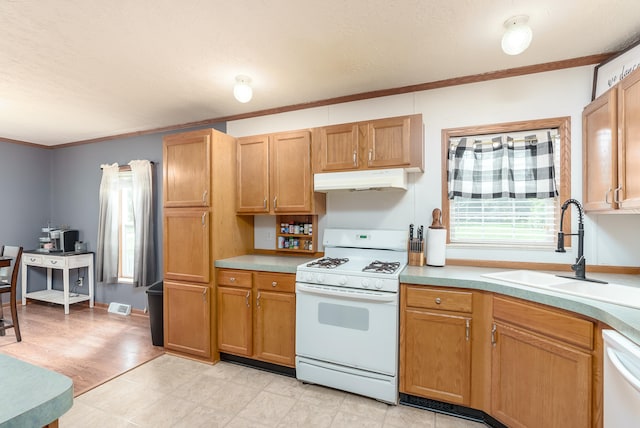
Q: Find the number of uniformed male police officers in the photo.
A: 0